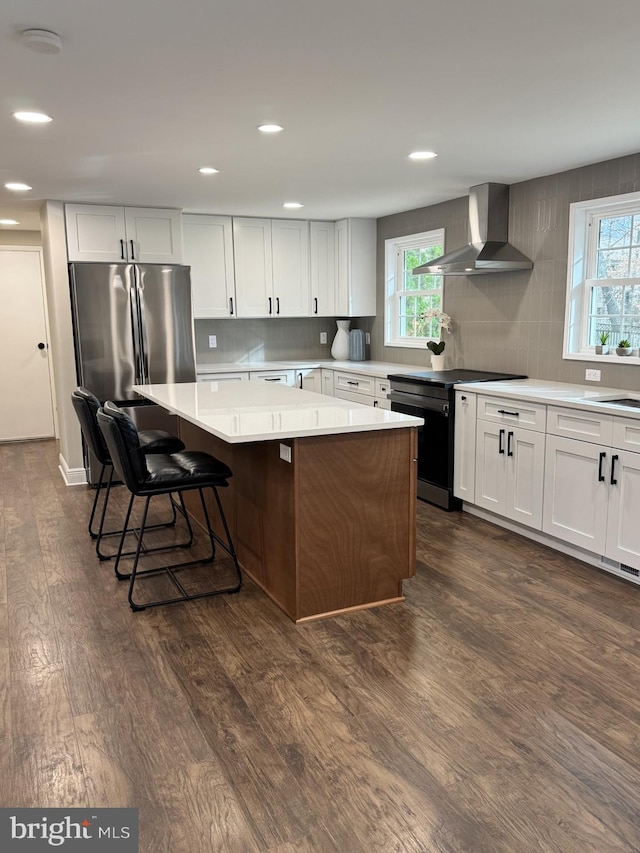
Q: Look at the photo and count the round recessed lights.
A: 7